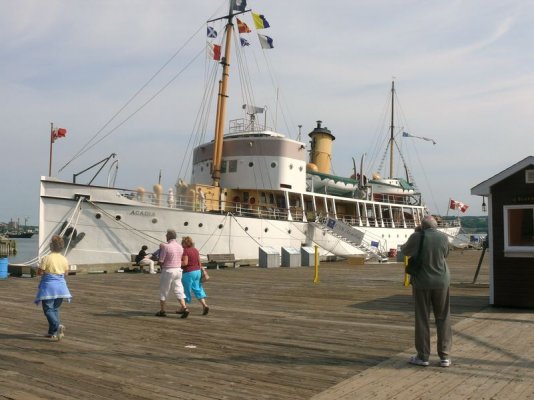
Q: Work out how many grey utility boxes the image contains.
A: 3